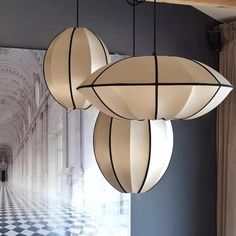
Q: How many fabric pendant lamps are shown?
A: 3